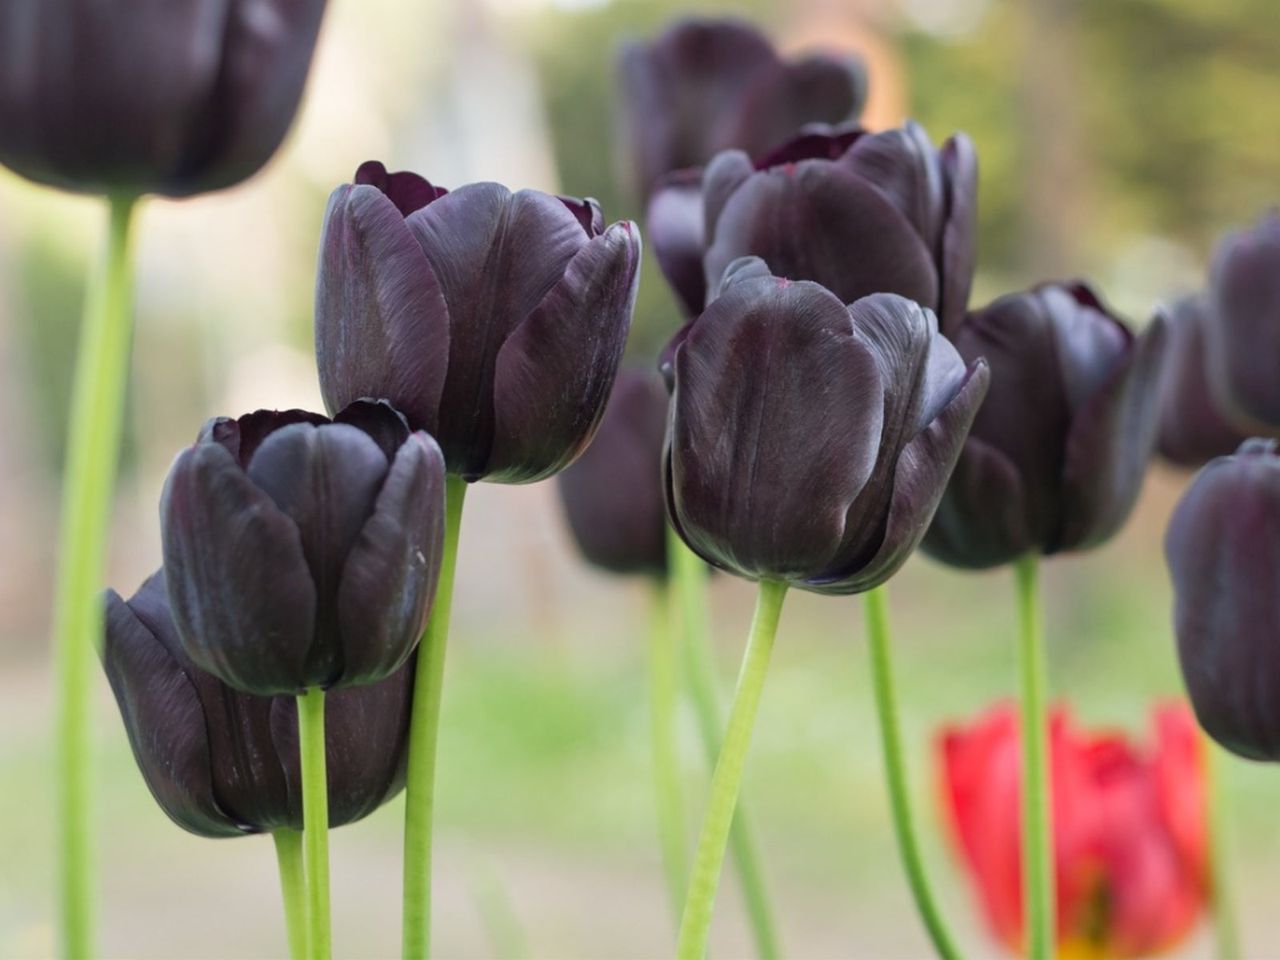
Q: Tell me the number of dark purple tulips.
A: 12